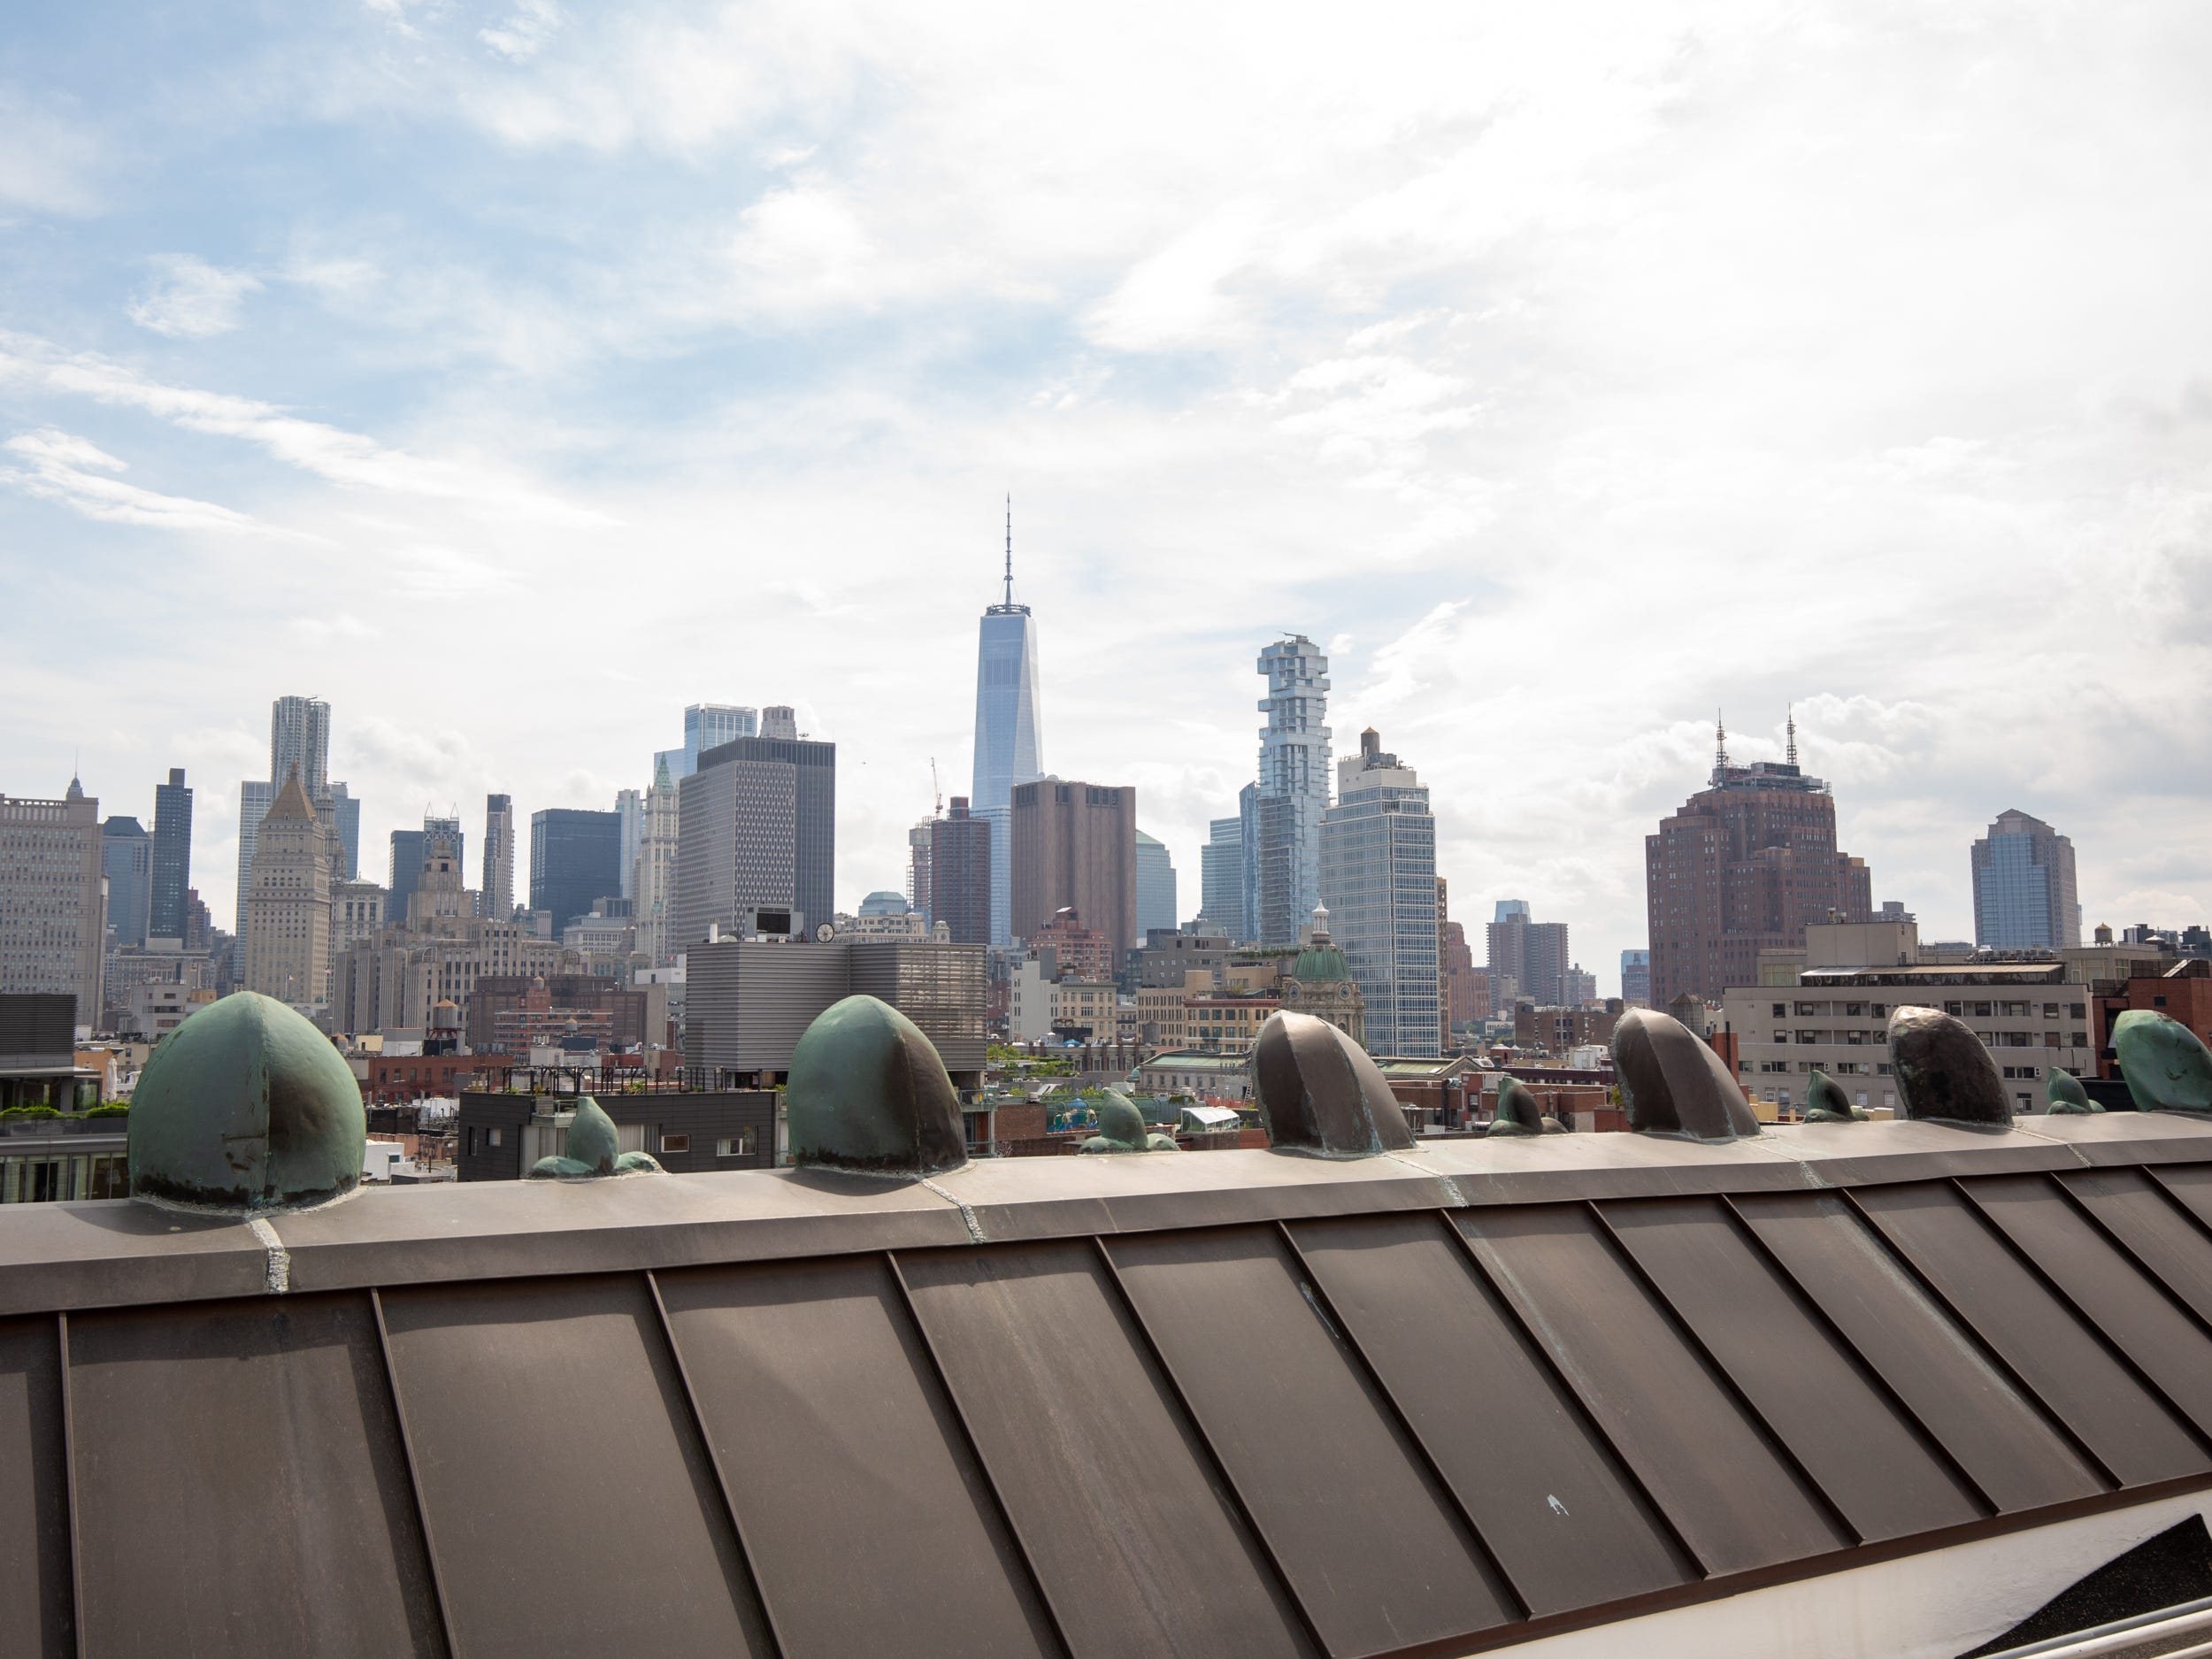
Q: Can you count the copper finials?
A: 11